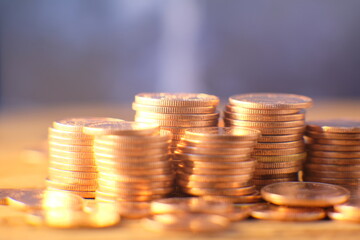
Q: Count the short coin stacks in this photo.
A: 4